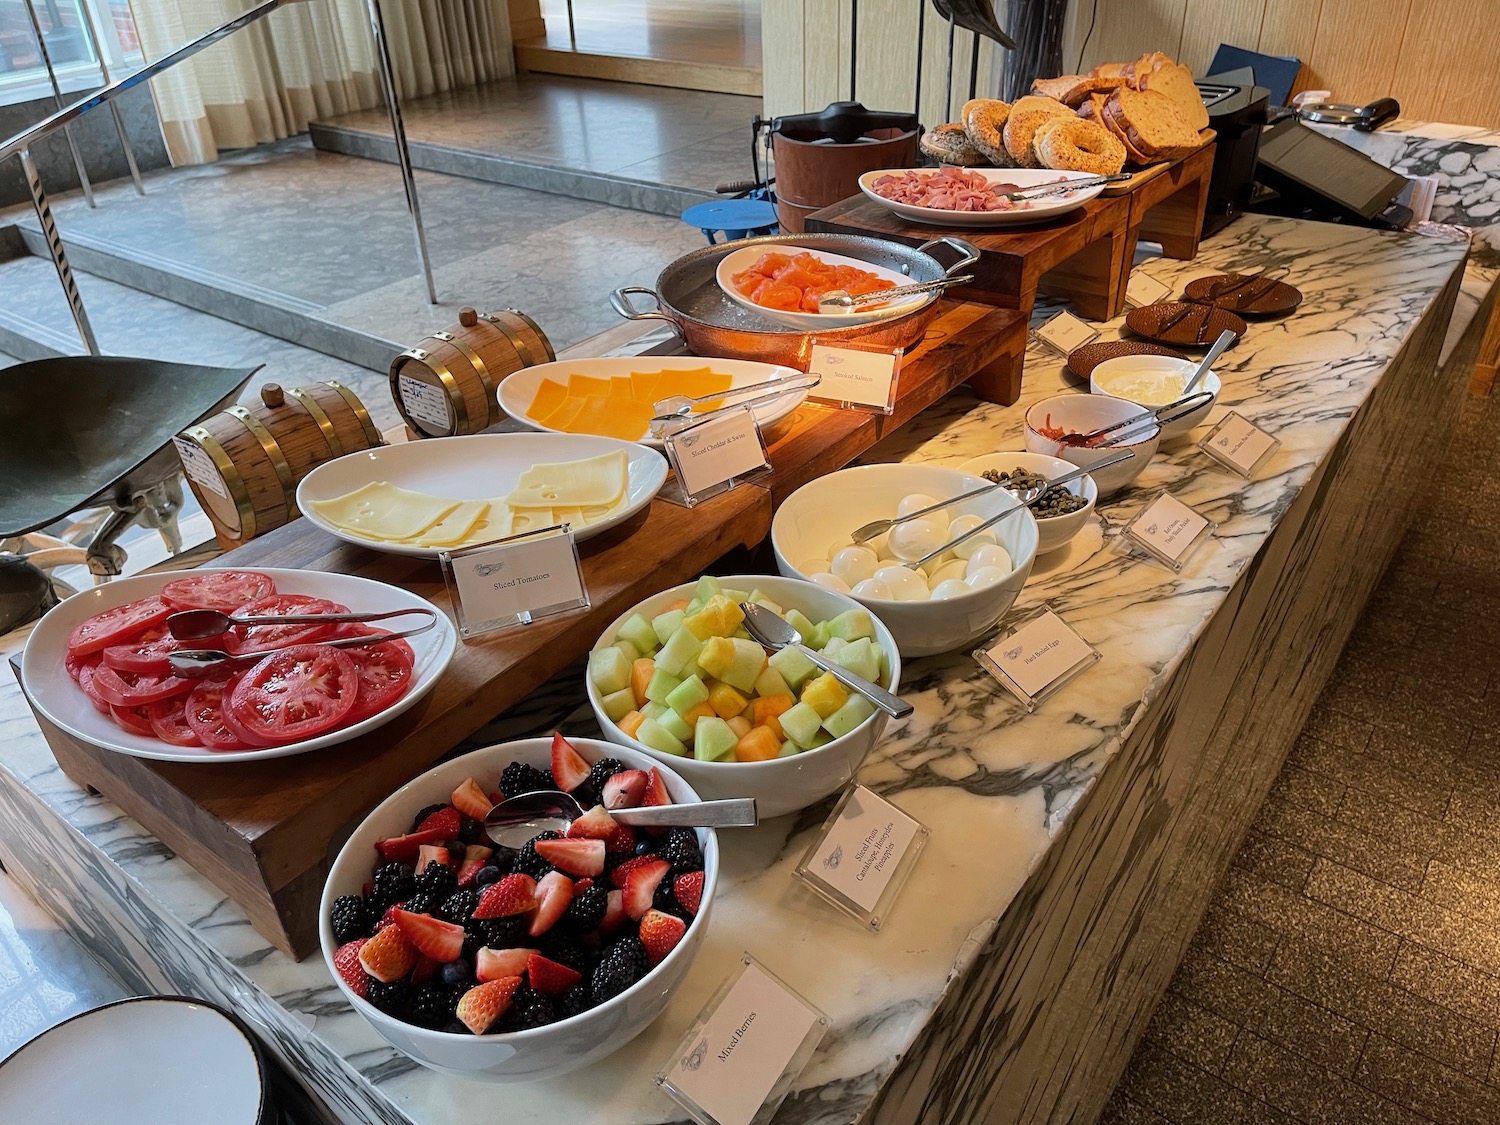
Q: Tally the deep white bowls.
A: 6